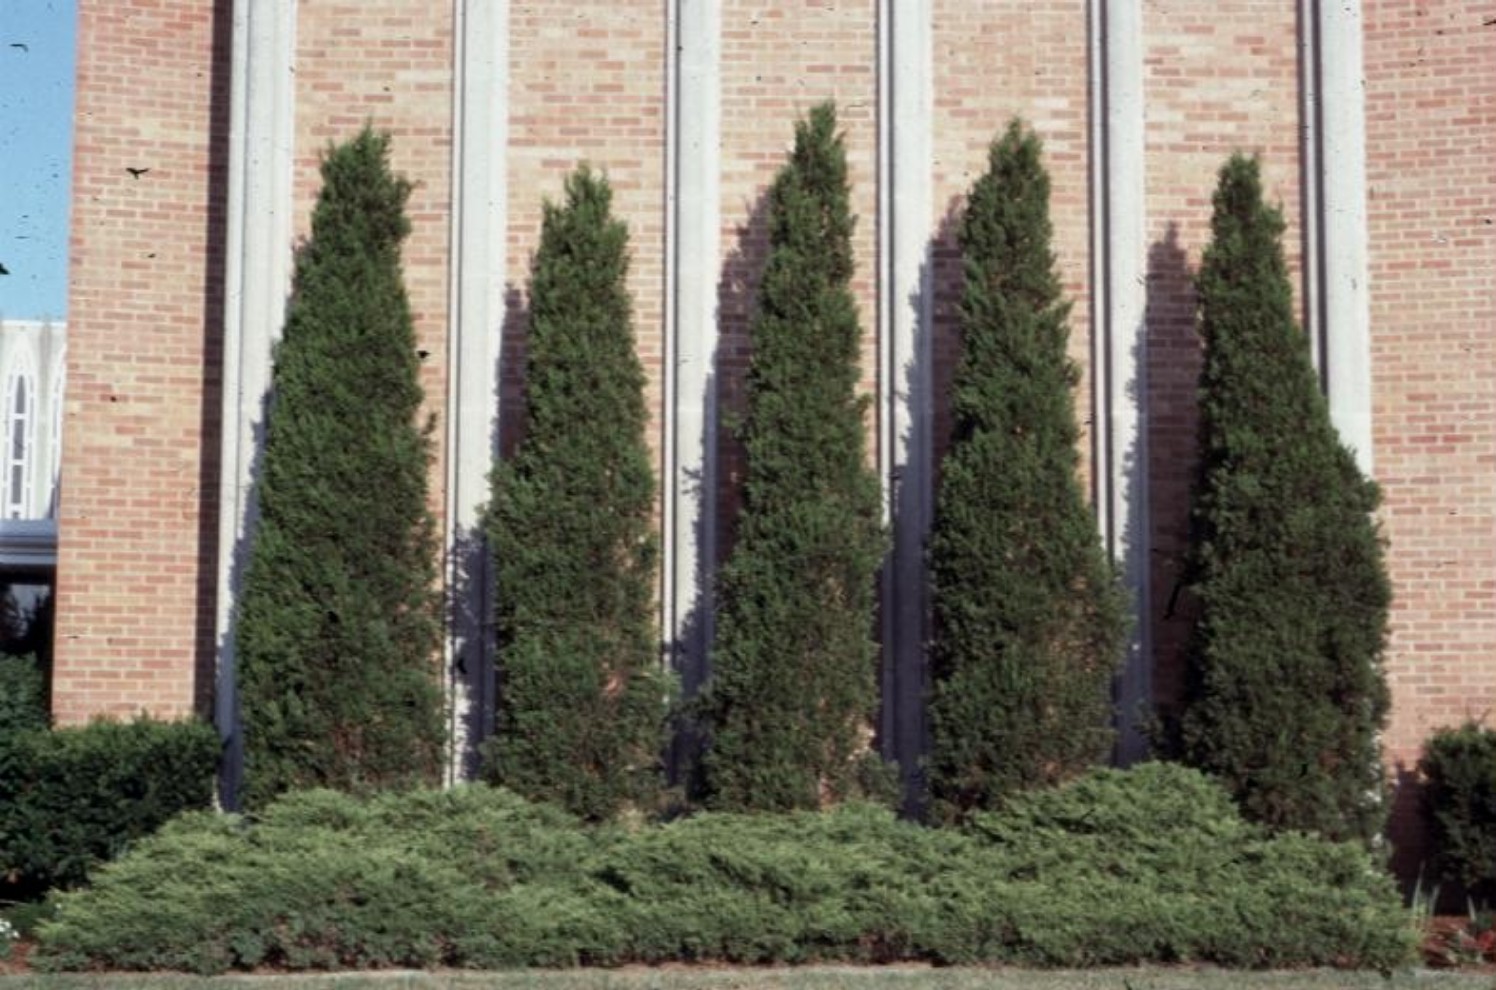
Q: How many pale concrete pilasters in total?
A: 6